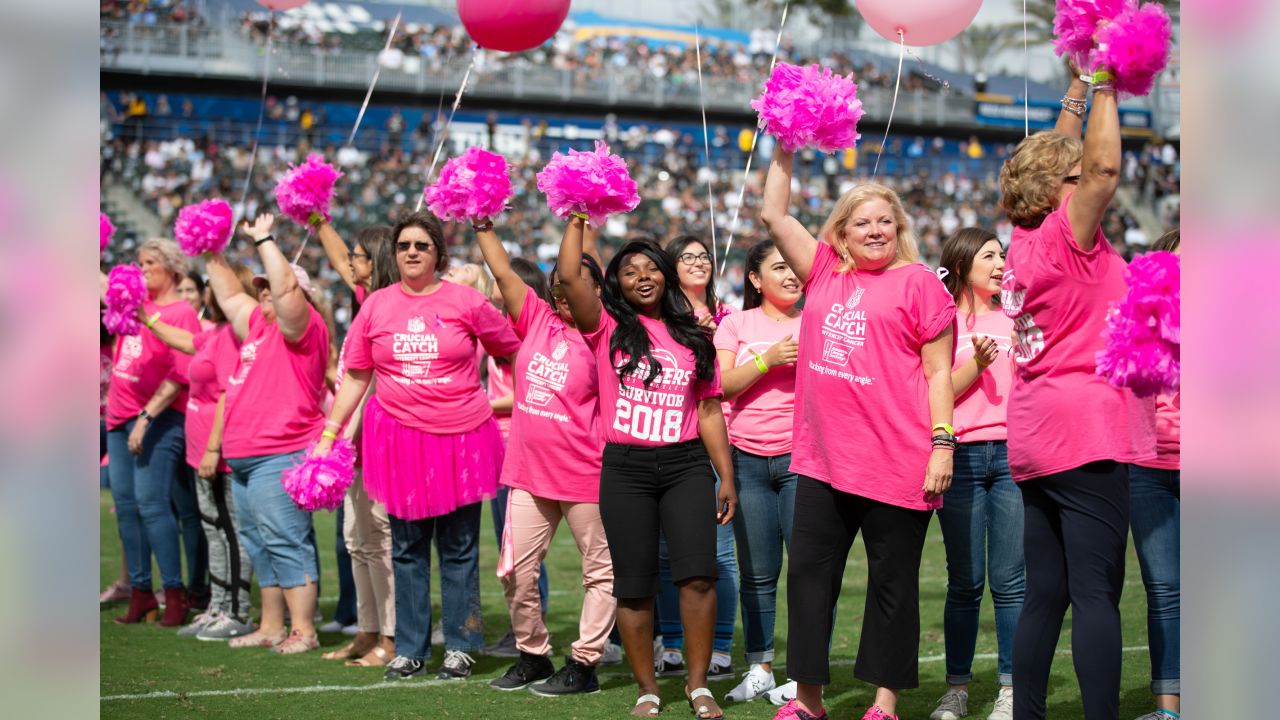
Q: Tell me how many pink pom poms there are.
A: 11